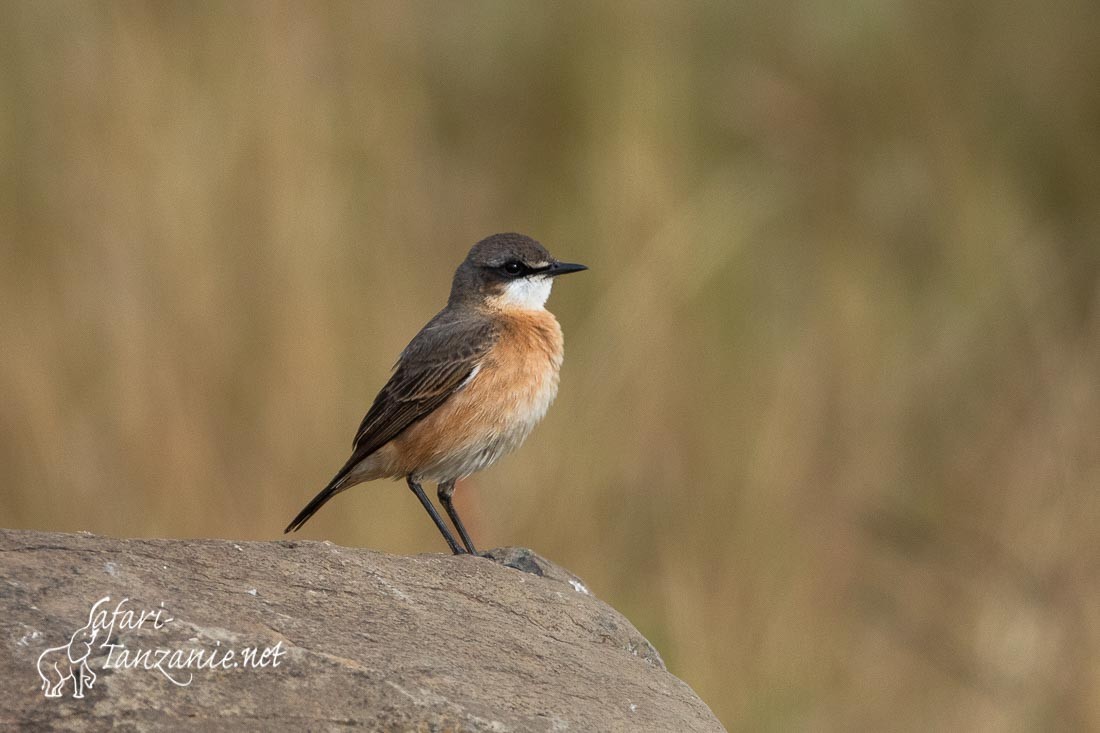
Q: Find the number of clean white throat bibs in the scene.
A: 1